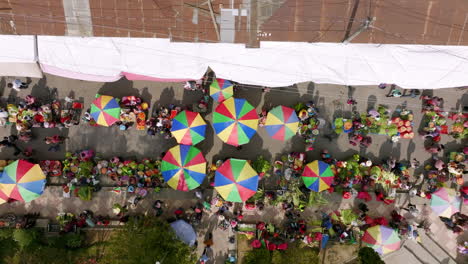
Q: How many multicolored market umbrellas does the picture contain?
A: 11